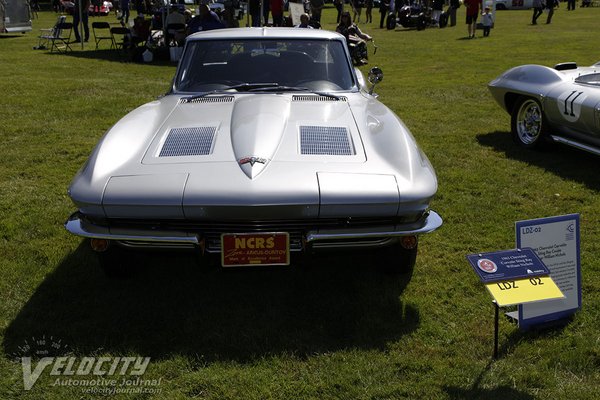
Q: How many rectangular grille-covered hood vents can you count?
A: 2